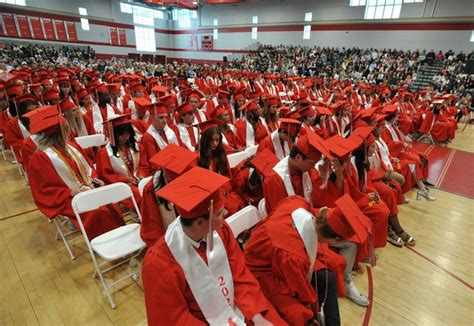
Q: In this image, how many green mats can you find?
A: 0